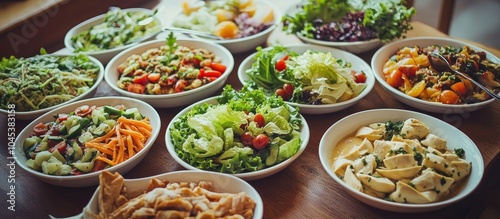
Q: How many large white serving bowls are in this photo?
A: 11